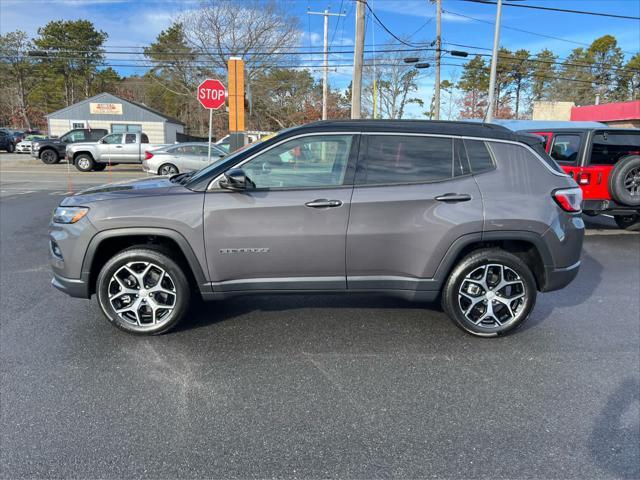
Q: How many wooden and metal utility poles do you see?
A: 4